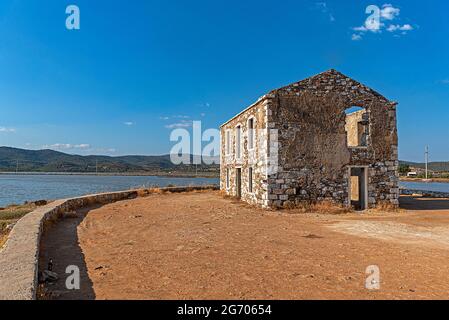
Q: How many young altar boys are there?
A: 0